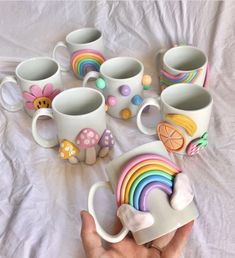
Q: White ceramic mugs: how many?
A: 7